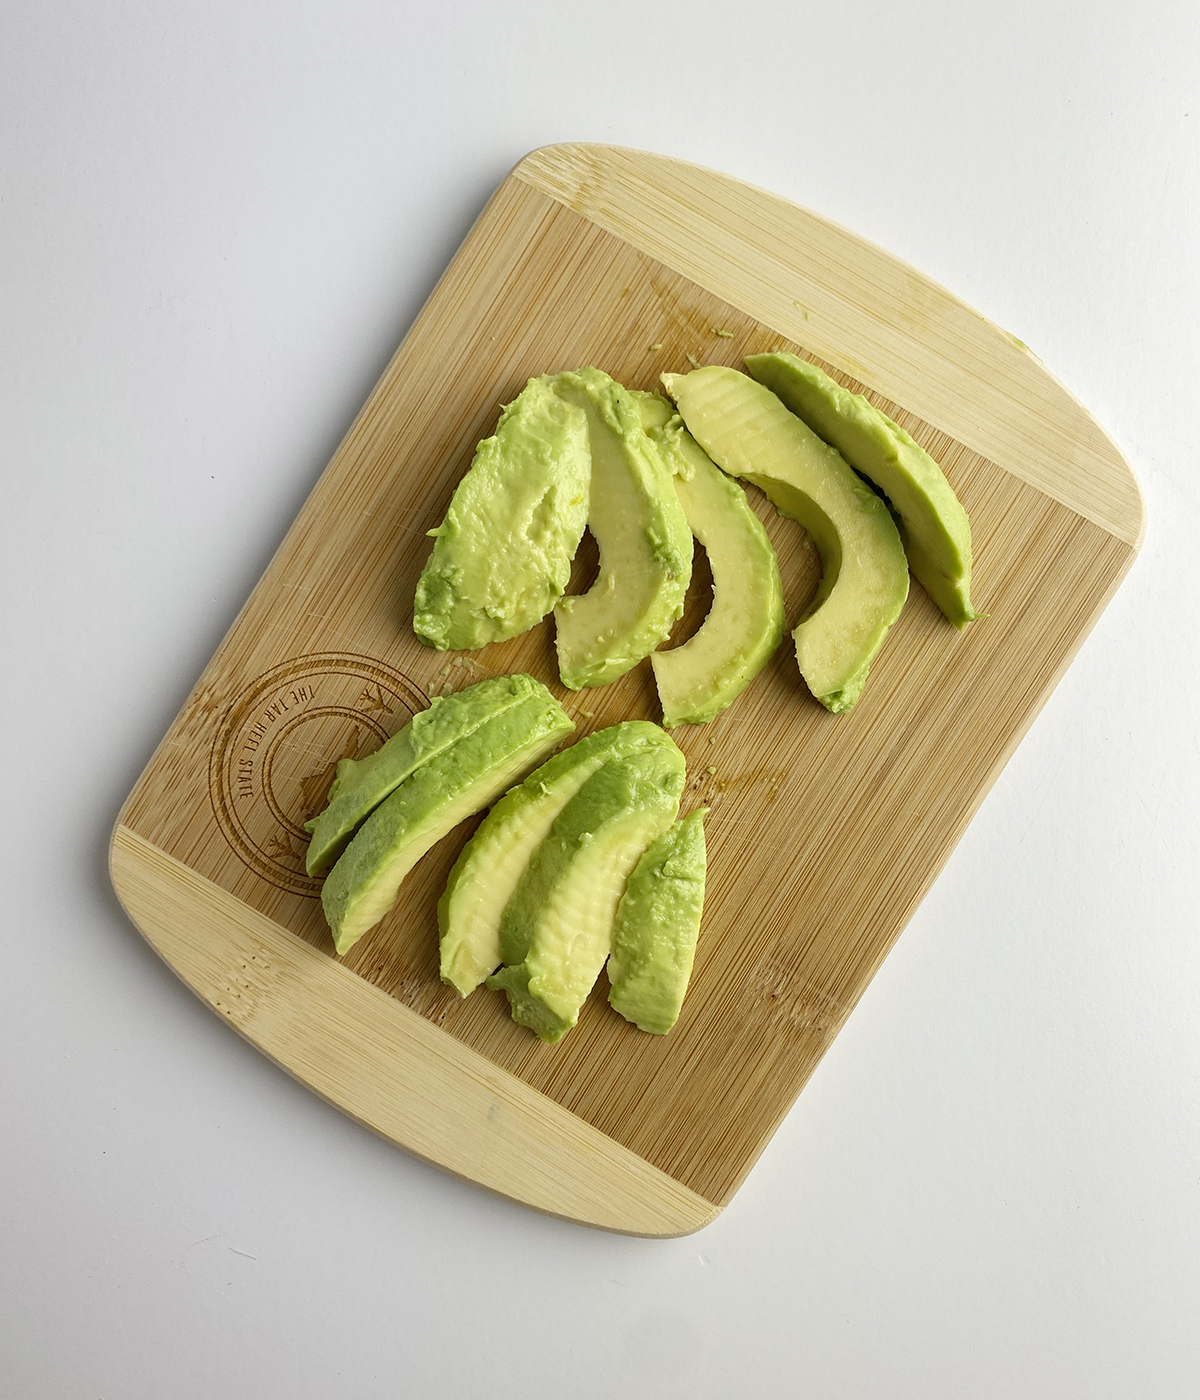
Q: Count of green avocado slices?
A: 10